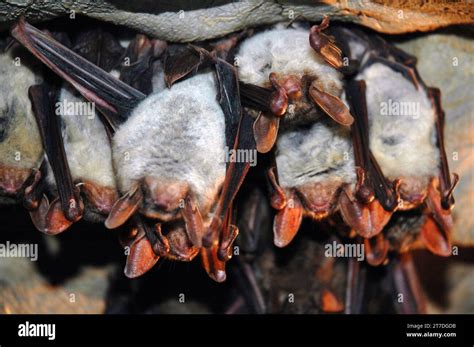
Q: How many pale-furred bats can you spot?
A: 6